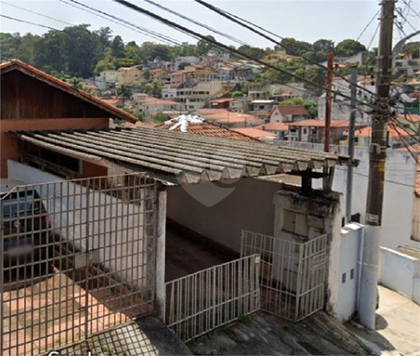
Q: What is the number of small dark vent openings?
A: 2